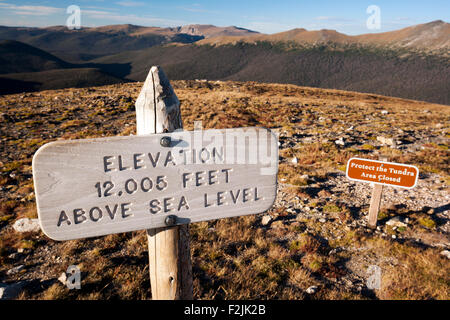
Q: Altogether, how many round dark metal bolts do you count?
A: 2